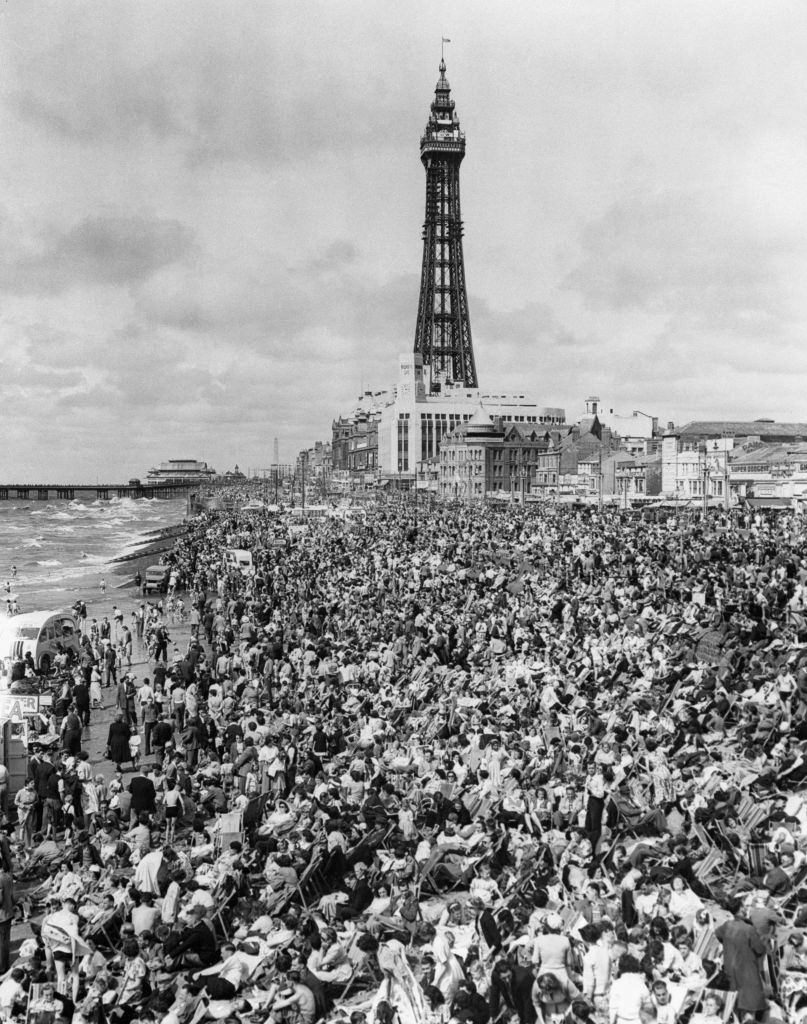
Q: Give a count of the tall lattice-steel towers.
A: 1